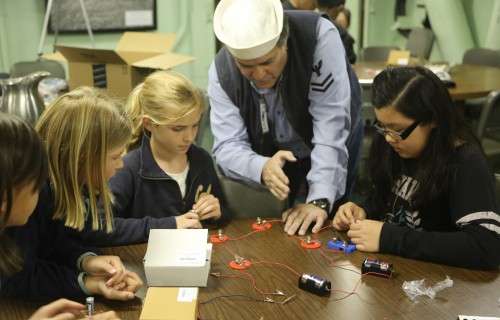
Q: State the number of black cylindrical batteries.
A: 2